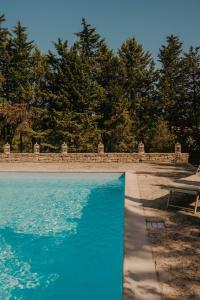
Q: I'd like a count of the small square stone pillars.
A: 6